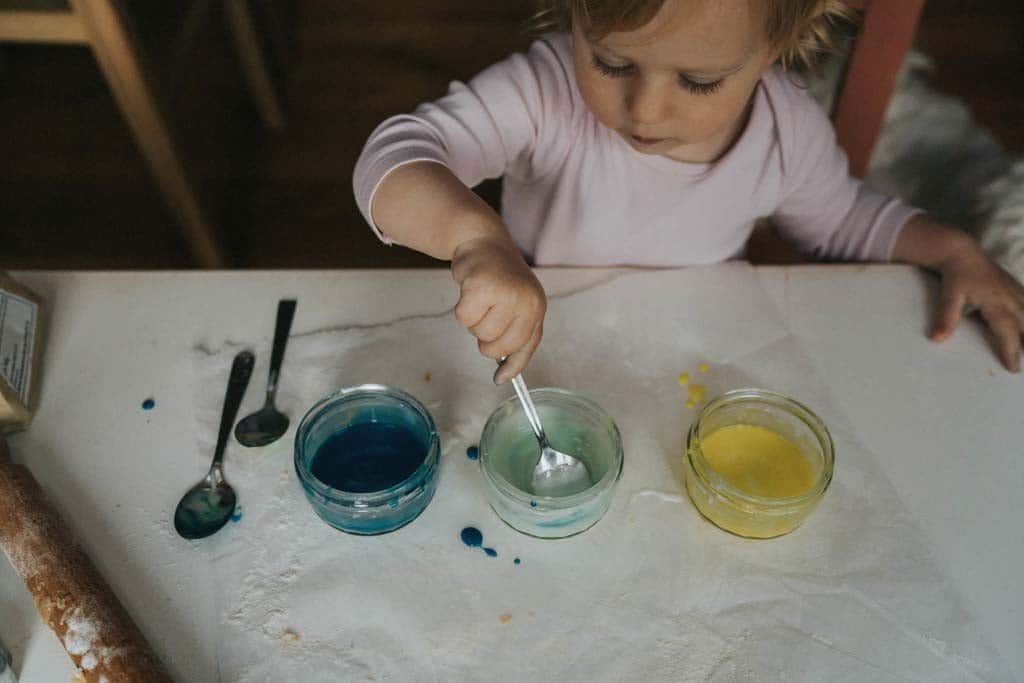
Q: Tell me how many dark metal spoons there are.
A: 2